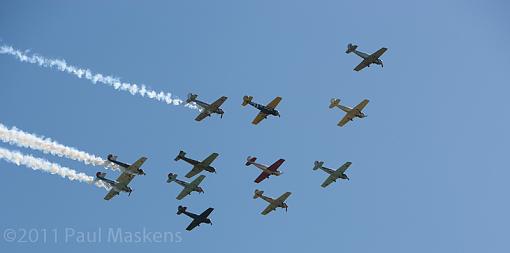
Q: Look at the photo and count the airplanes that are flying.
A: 12